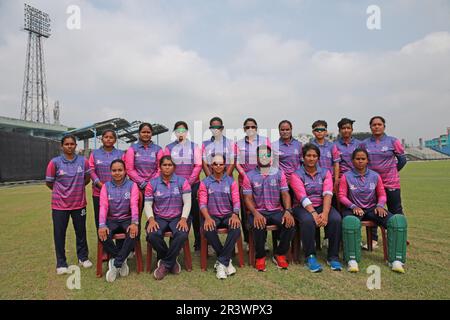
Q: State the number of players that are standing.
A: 10